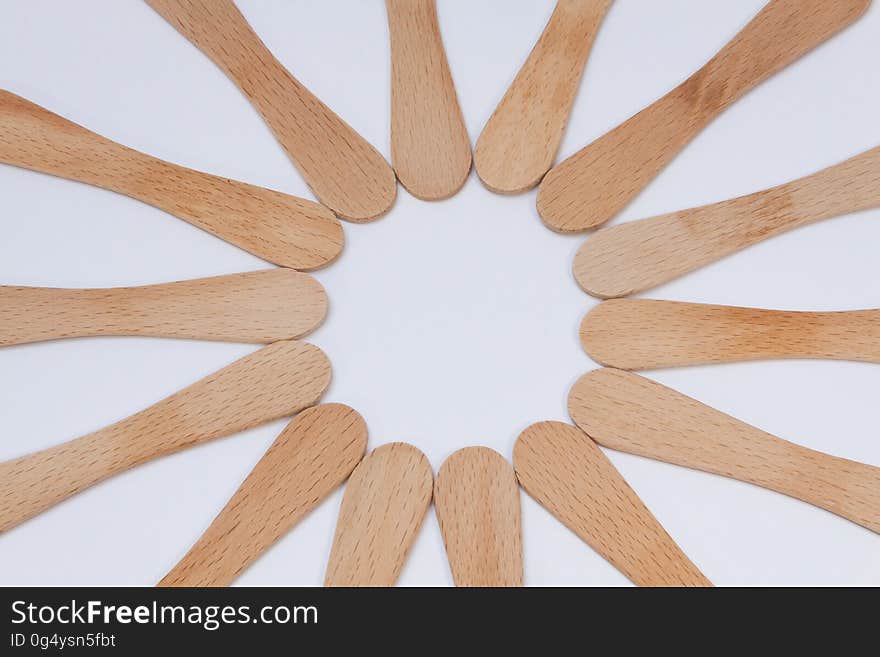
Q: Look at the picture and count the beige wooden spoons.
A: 14